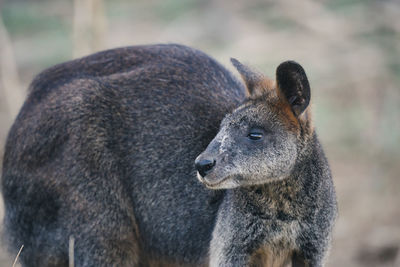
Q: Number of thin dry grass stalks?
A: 2